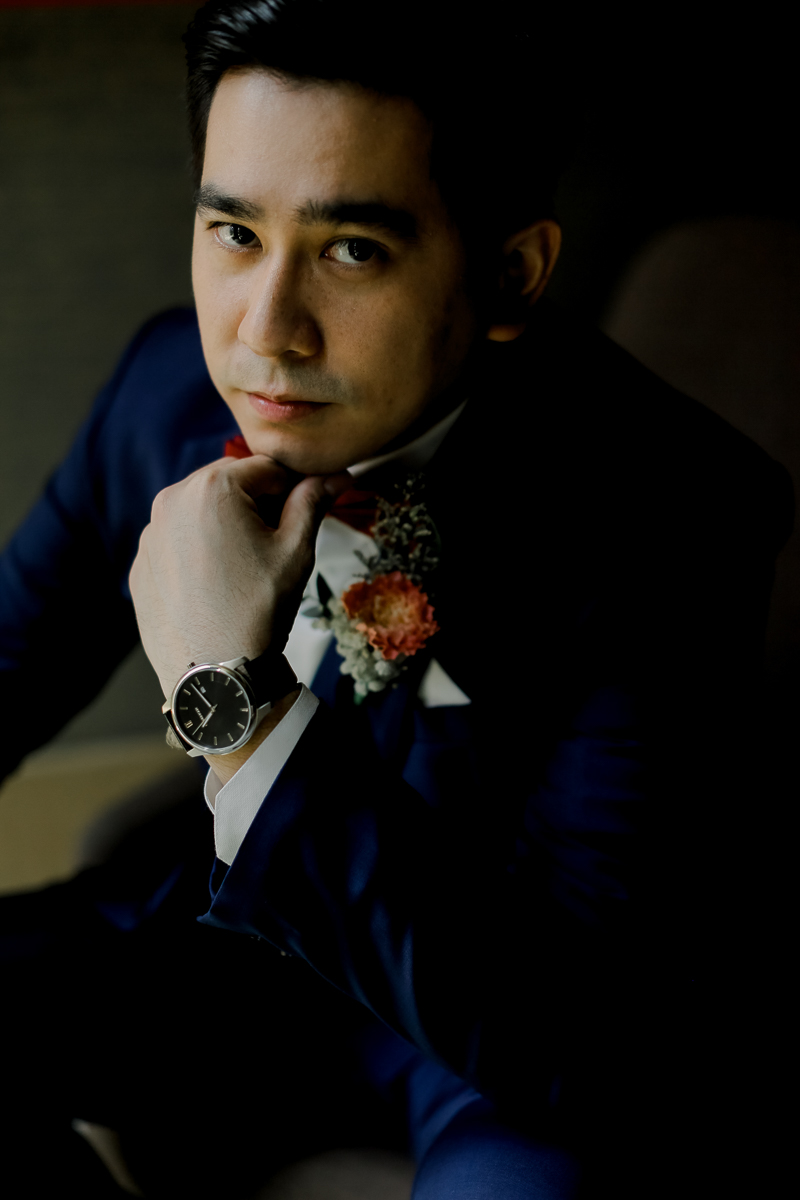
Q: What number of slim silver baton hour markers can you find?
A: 11